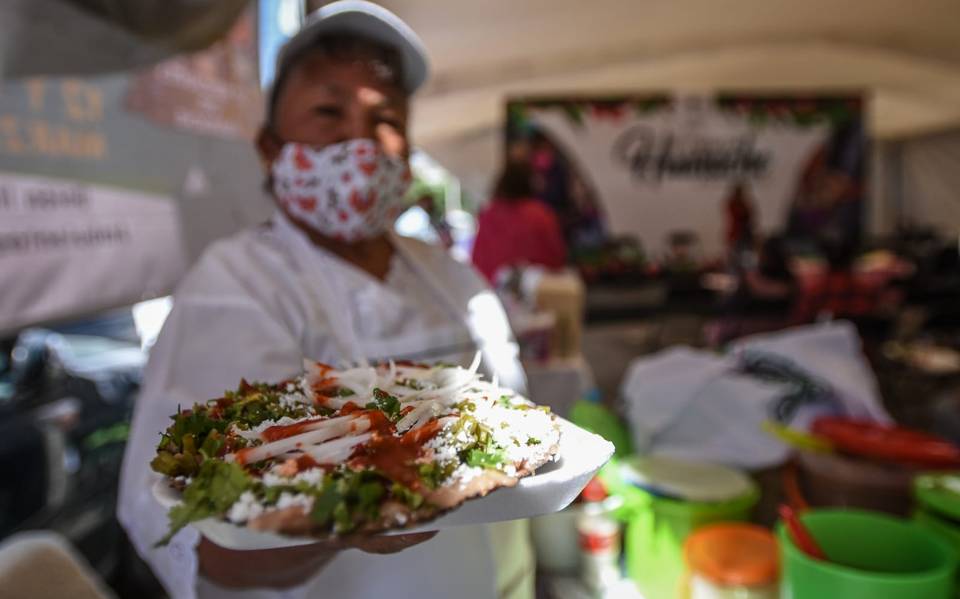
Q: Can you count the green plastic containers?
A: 3